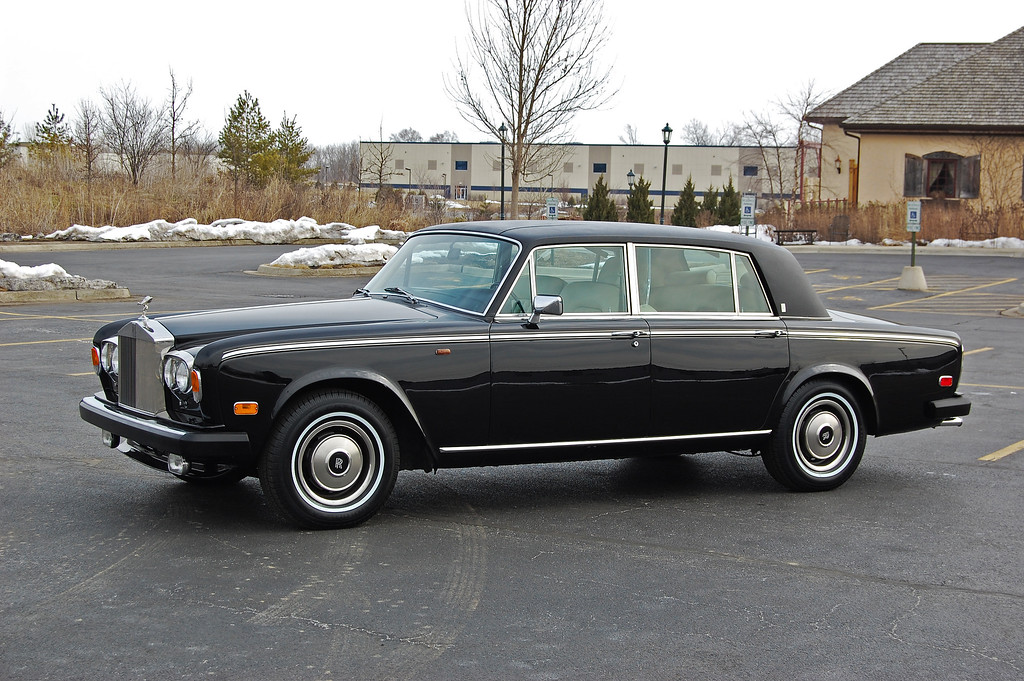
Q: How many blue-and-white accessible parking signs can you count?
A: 3